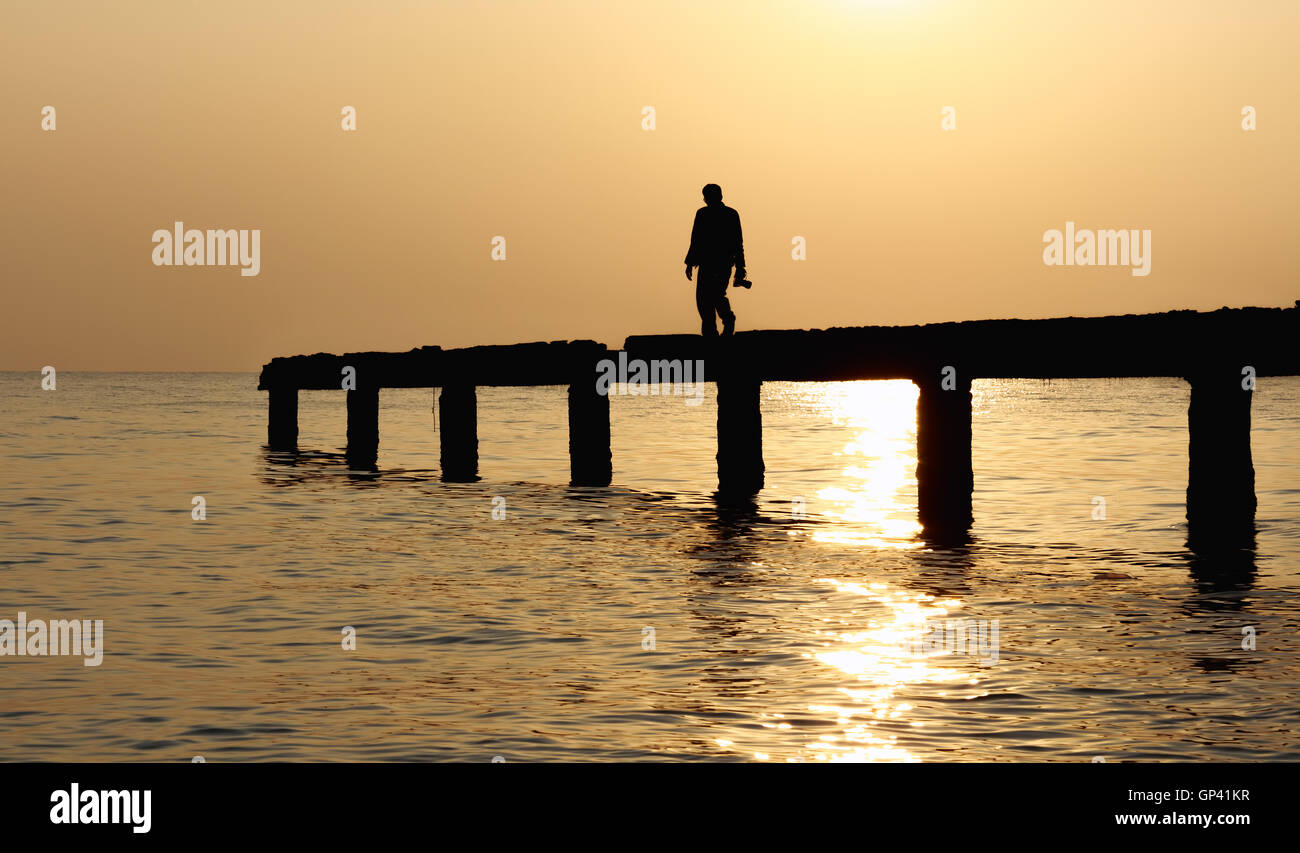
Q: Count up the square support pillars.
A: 7